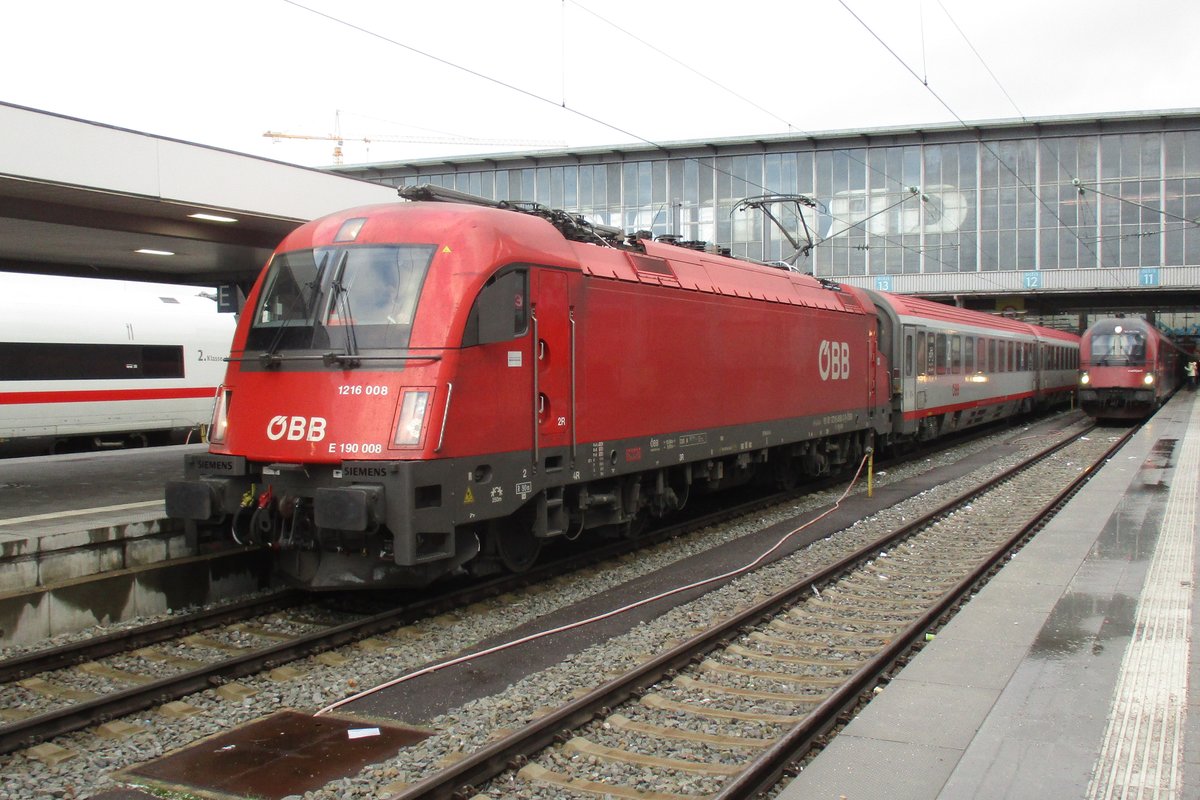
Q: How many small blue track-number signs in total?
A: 3